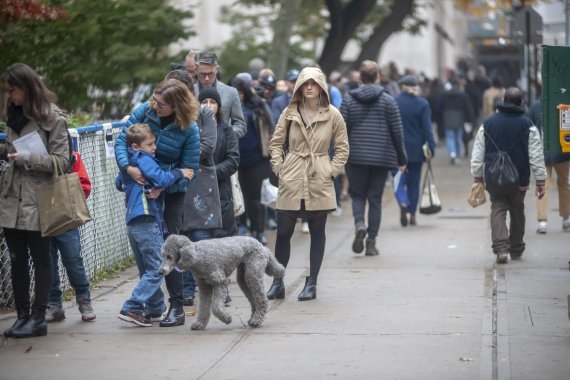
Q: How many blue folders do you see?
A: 1